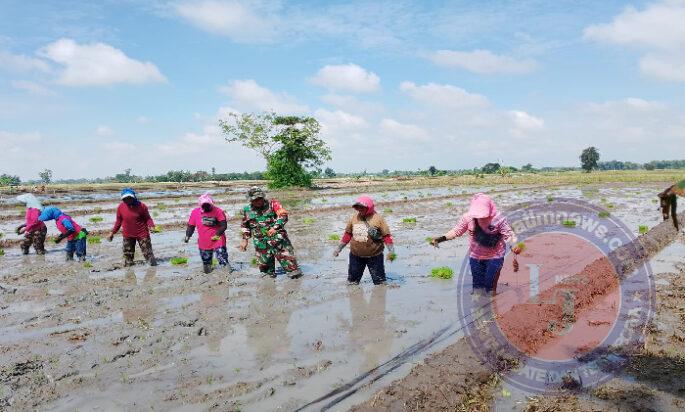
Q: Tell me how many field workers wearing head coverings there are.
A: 7